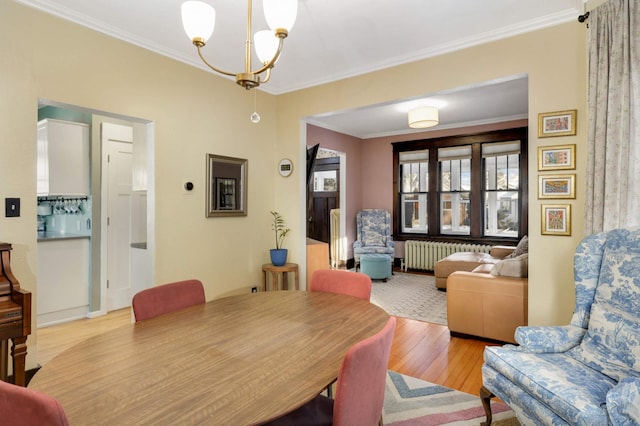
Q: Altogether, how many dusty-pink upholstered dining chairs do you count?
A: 4